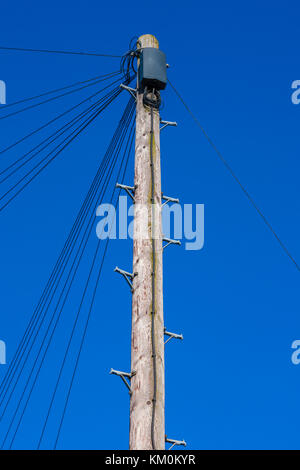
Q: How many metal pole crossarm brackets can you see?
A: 9